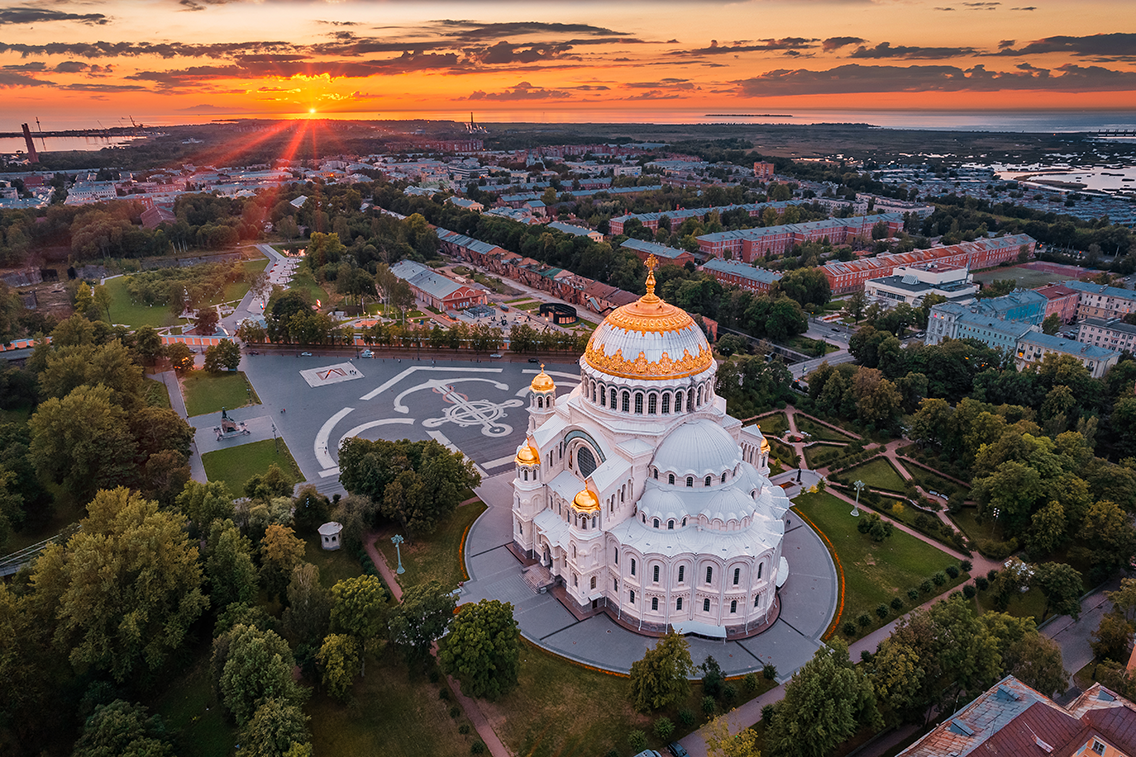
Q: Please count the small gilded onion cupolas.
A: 4